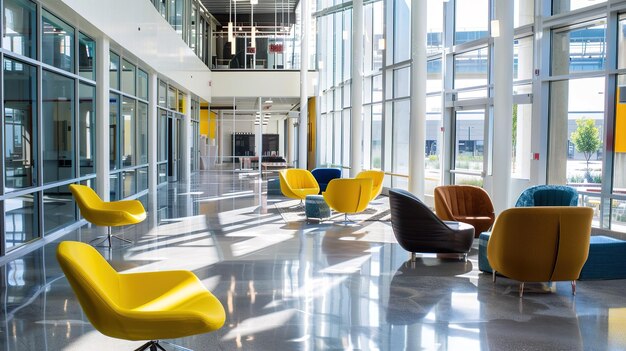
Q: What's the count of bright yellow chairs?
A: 5